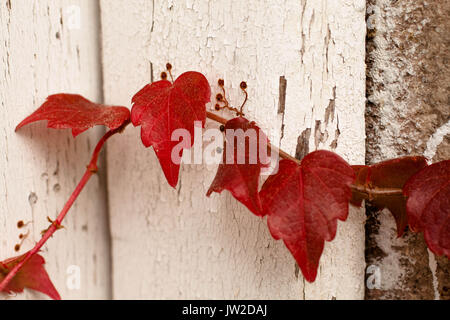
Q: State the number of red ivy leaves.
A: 7